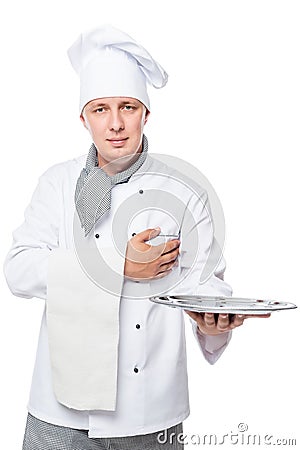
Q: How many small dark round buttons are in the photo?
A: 5